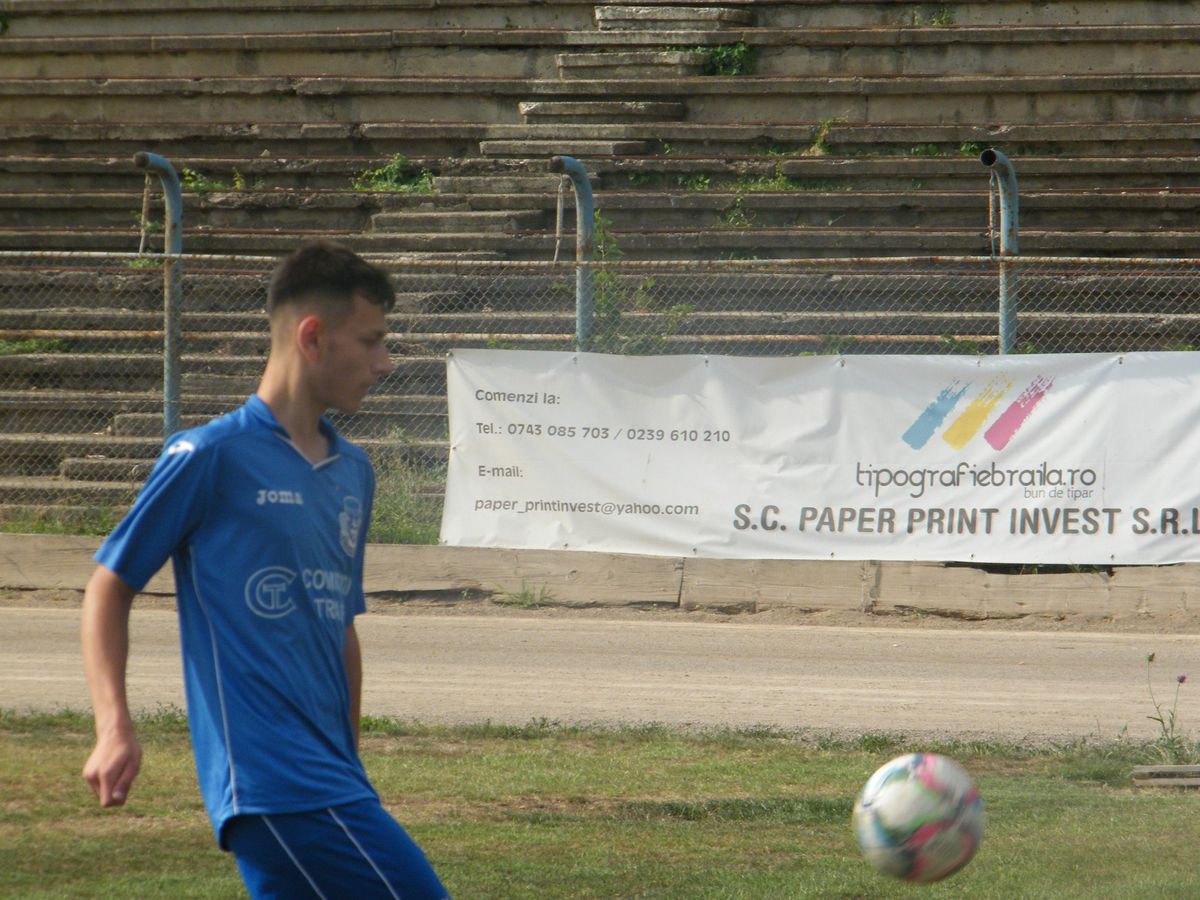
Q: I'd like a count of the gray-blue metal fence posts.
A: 3